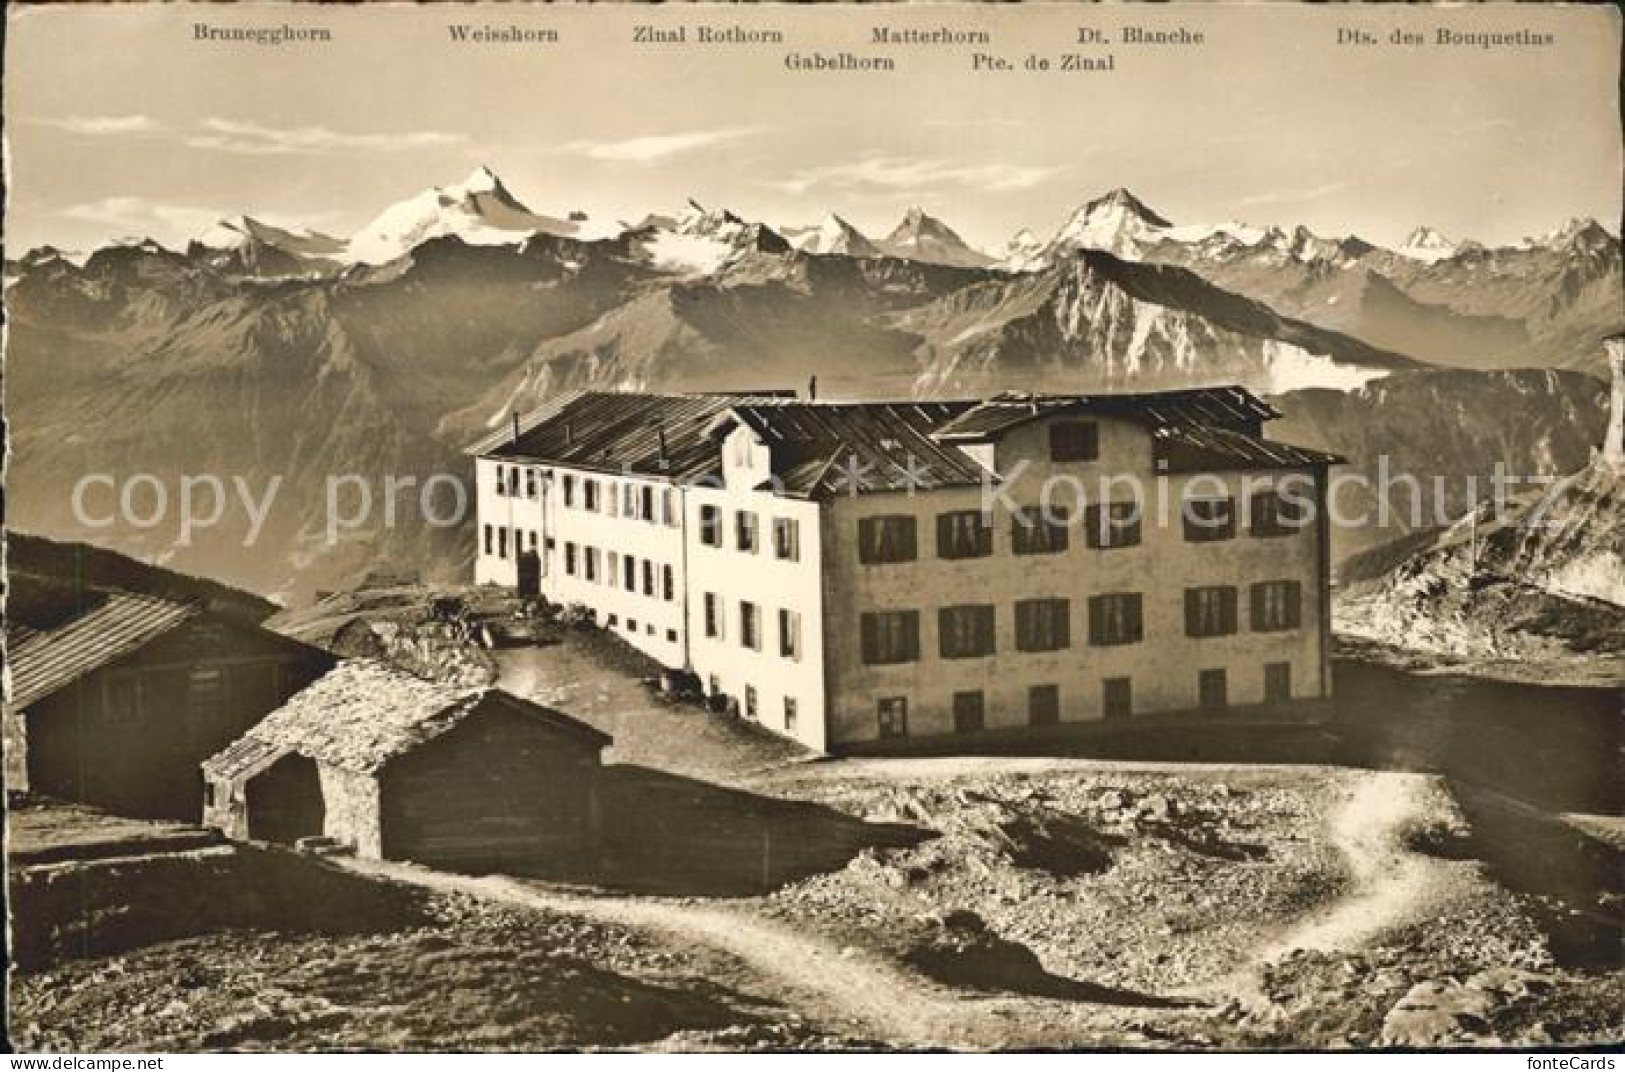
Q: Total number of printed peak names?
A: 8